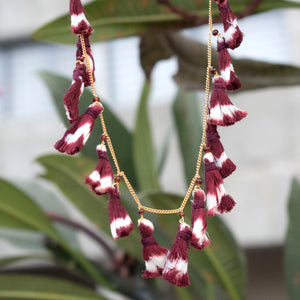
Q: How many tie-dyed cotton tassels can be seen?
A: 14